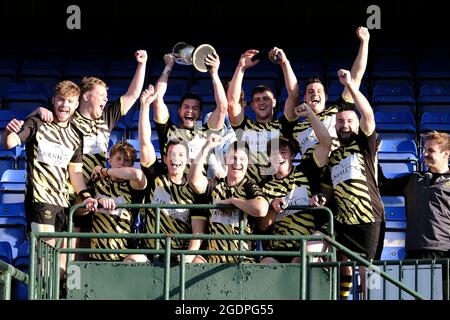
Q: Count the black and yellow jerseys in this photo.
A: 10